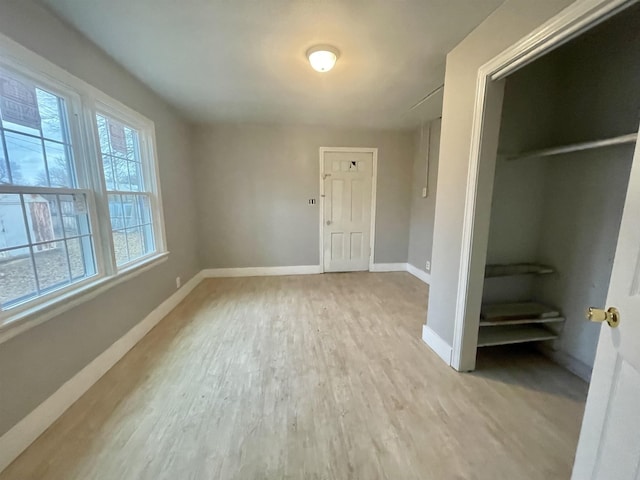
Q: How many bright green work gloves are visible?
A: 0